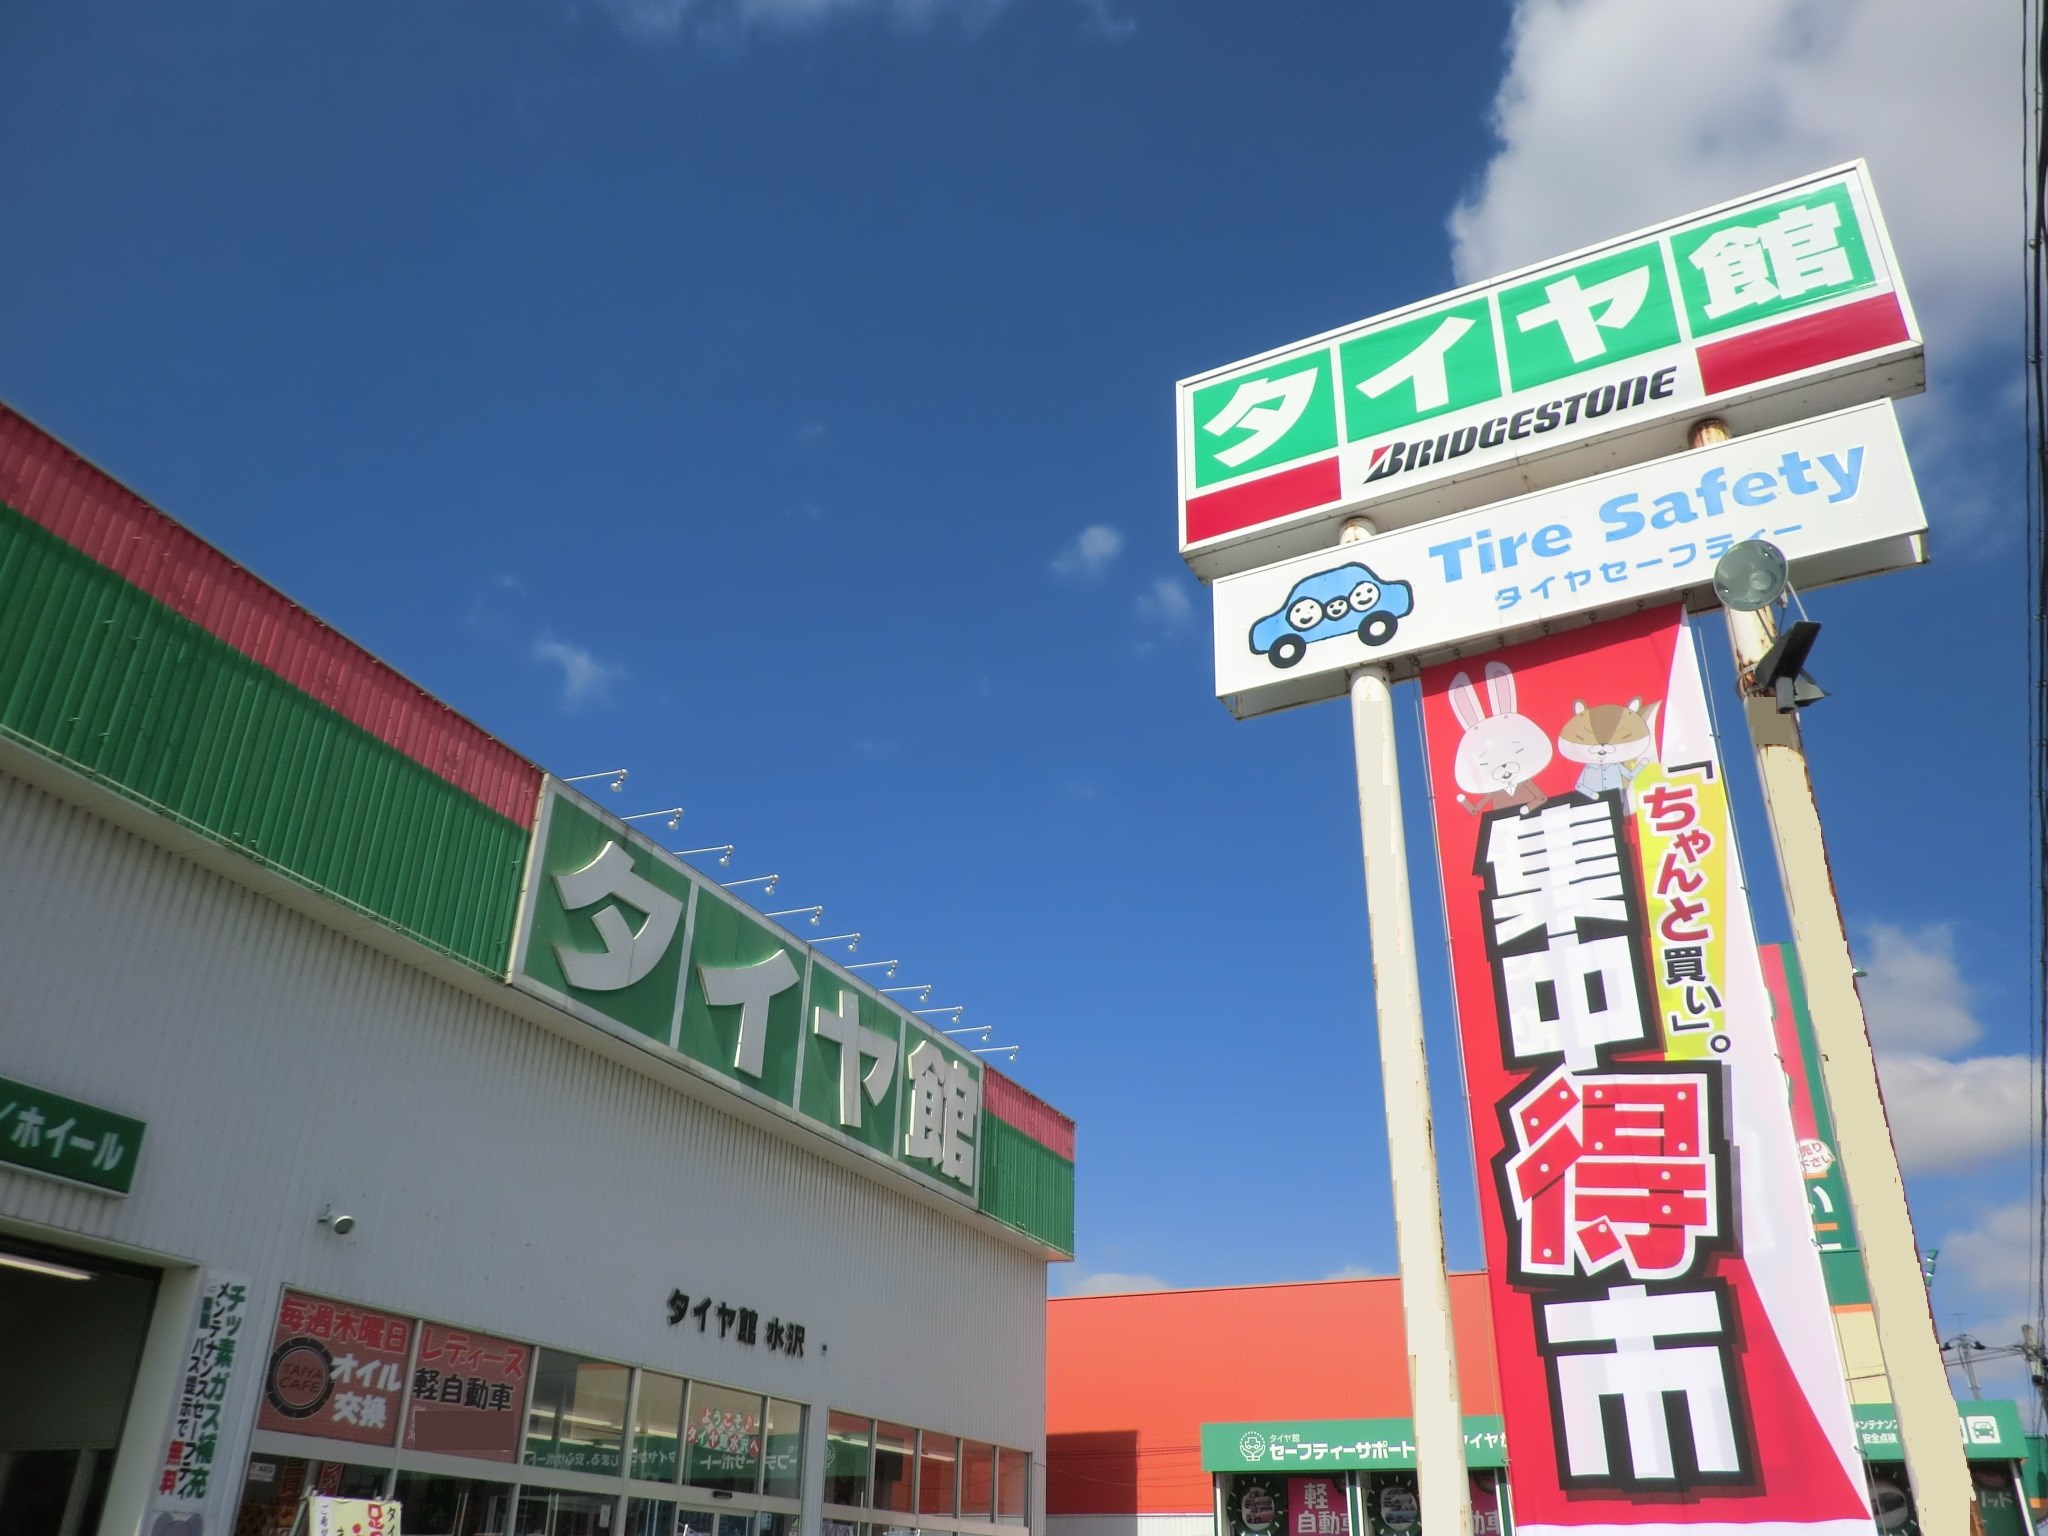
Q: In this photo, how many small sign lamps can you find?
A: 11